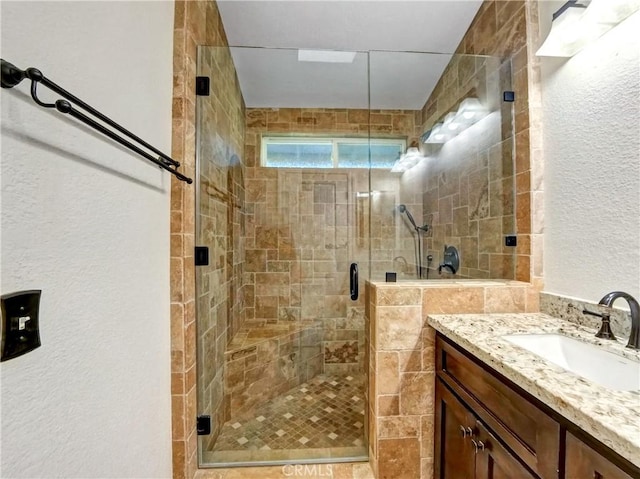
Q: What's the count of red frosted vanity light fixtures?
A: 0